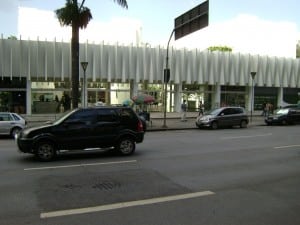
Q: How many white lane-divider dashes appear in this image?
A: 4